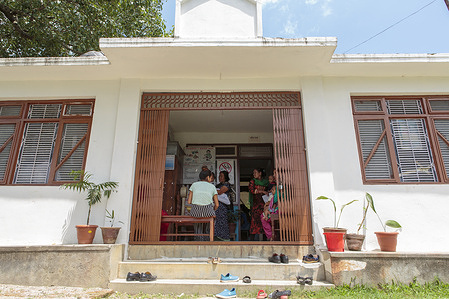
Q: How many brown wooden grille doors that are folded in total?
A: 2